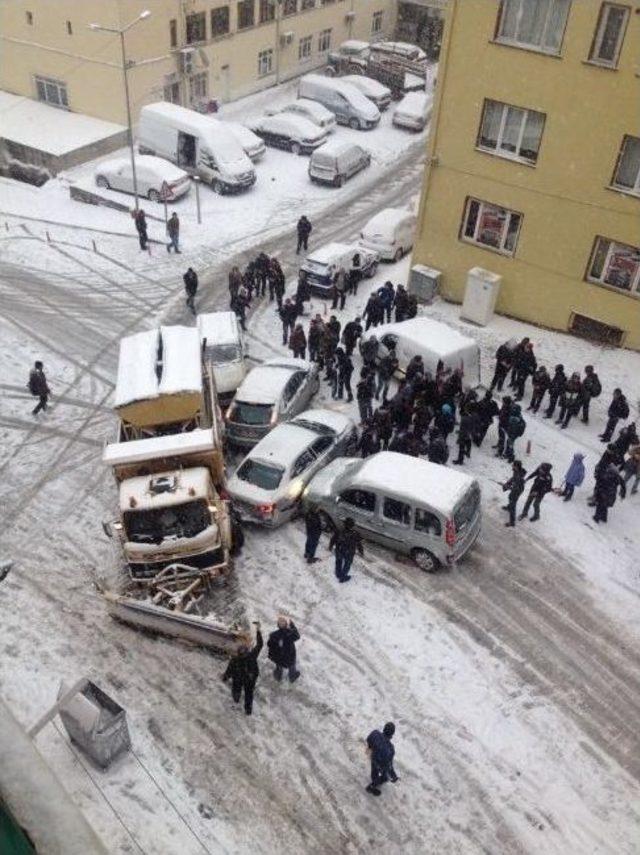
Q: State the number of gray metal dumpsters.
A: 1